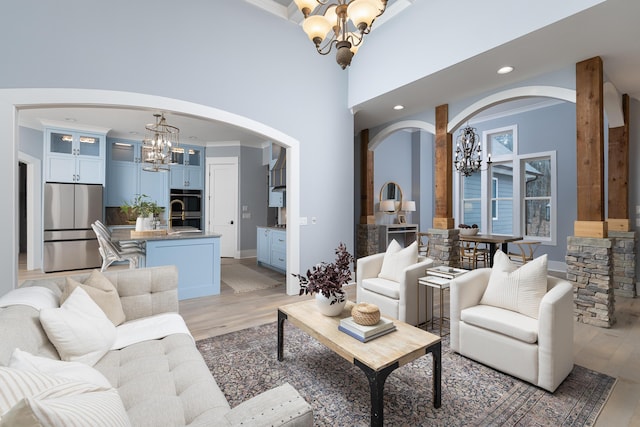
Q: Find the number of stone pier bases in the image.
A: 4